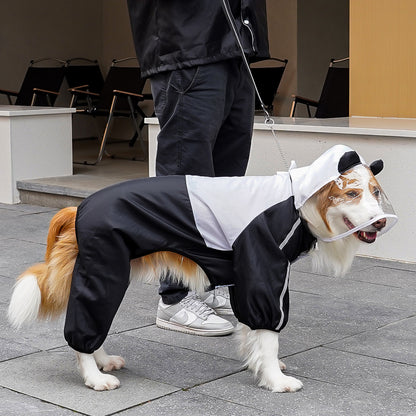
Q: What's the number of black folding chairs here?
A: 5